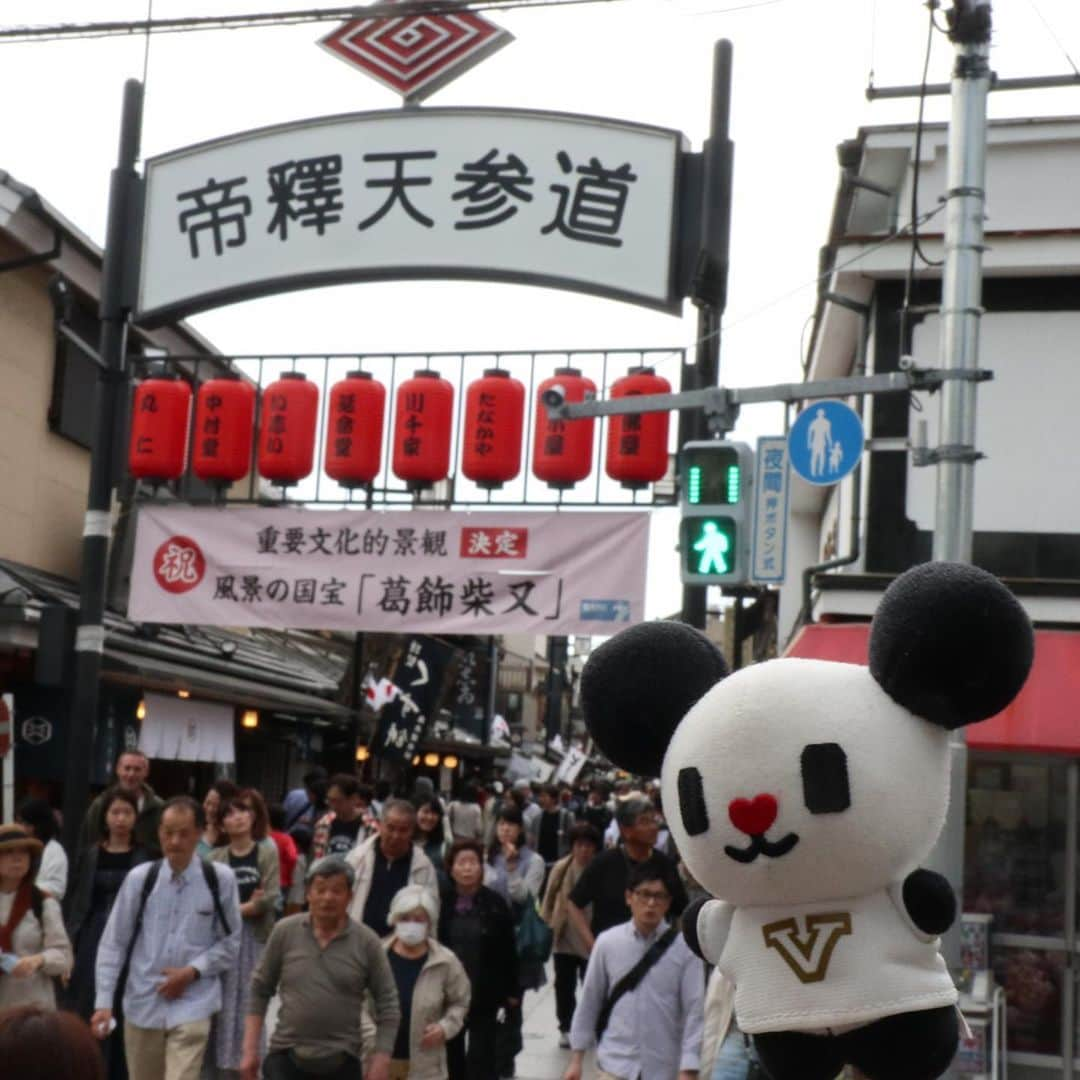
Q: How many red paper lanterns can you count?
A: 8